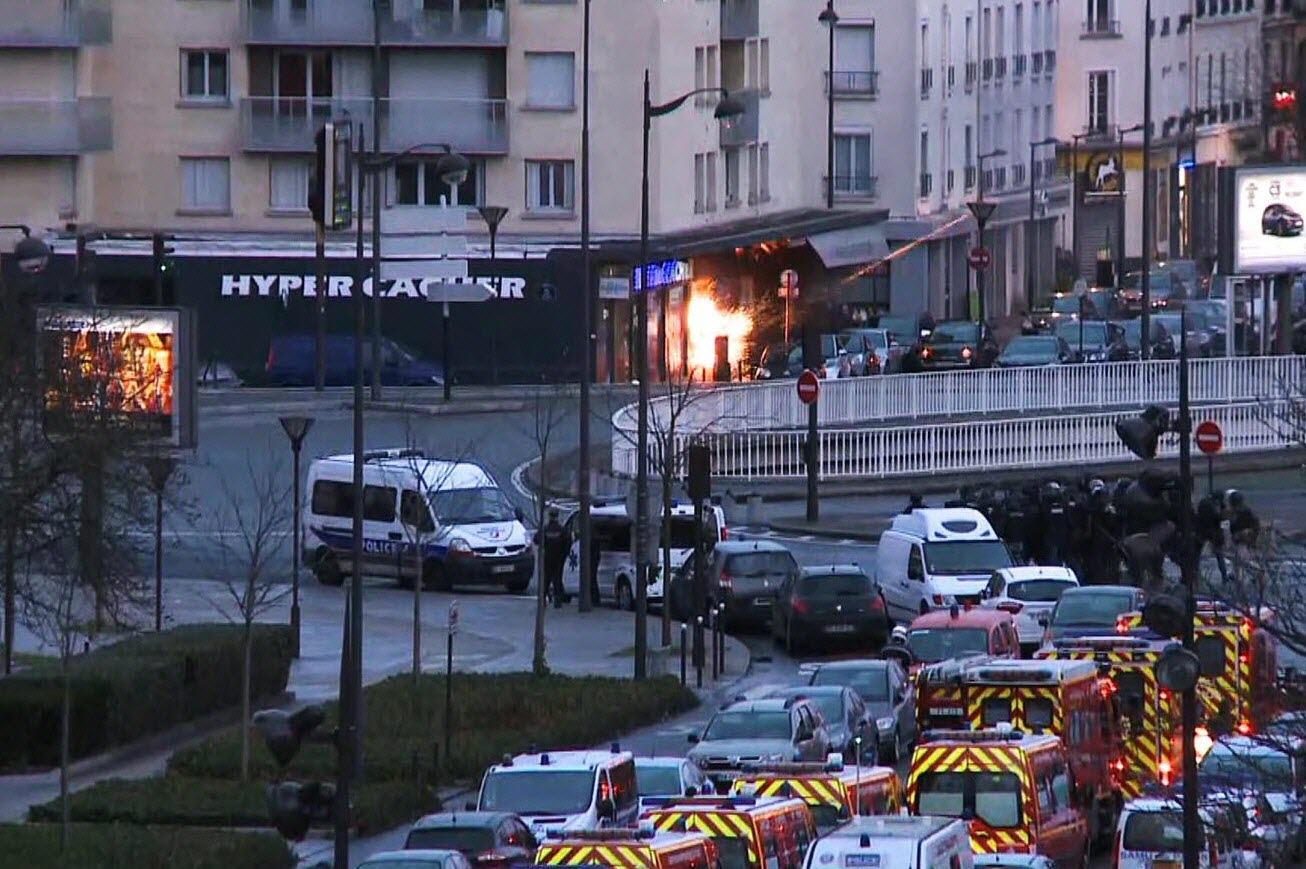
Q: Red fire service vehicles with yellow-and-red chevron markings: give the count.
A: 7